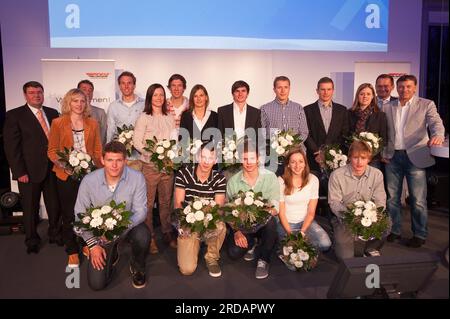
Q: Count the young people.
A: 14